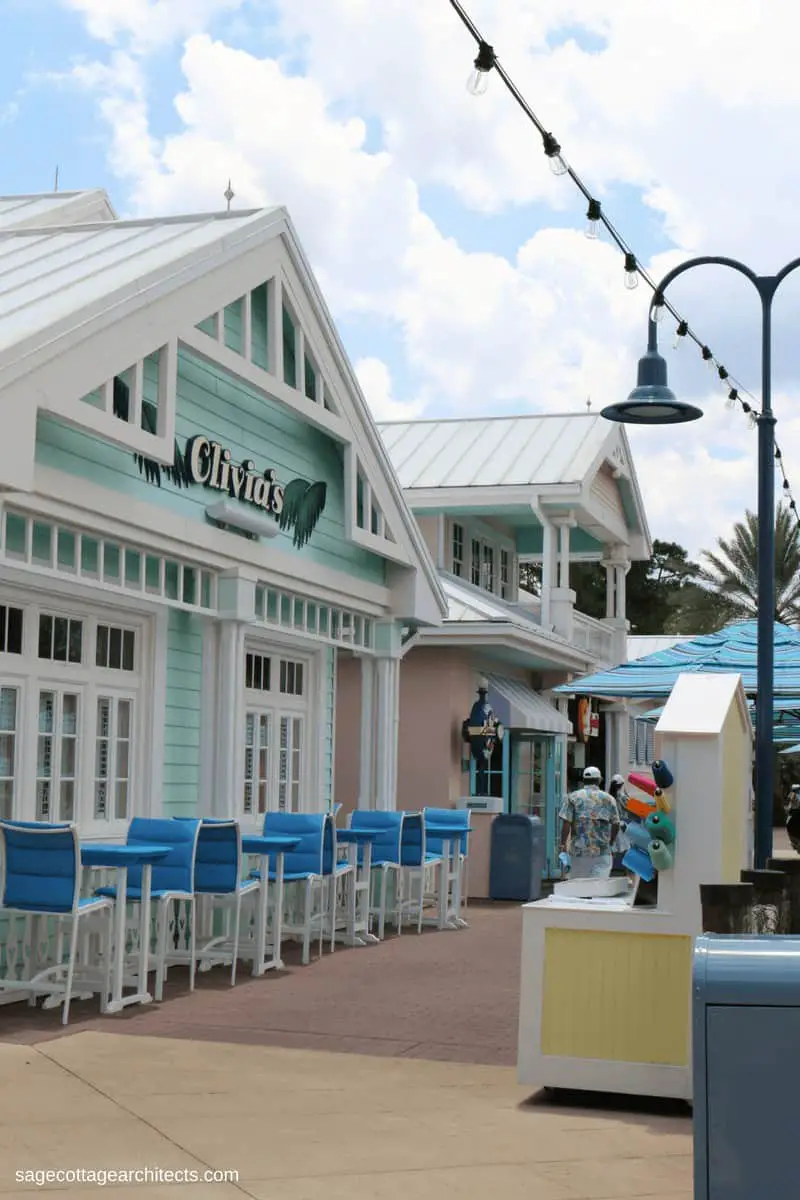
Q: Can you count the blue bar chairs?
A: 8